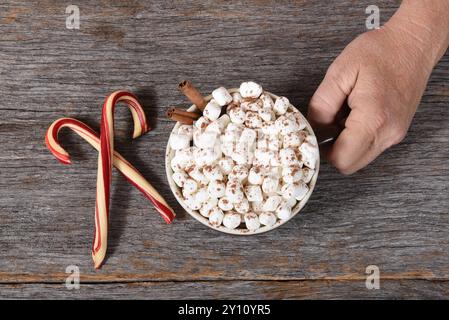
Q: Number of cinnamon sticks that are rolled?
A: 2